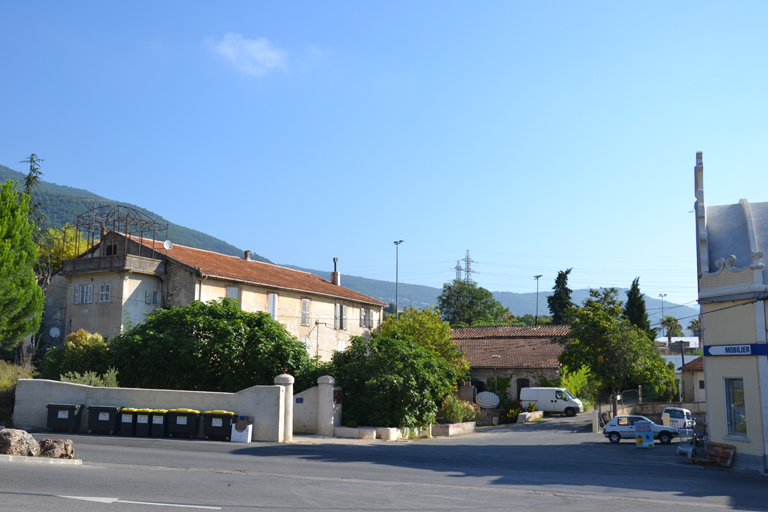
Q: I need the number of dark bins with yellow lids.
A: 5